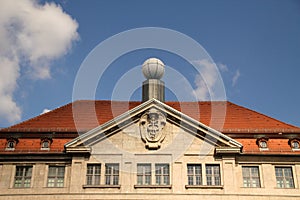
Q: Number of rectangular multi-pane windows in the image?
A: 10